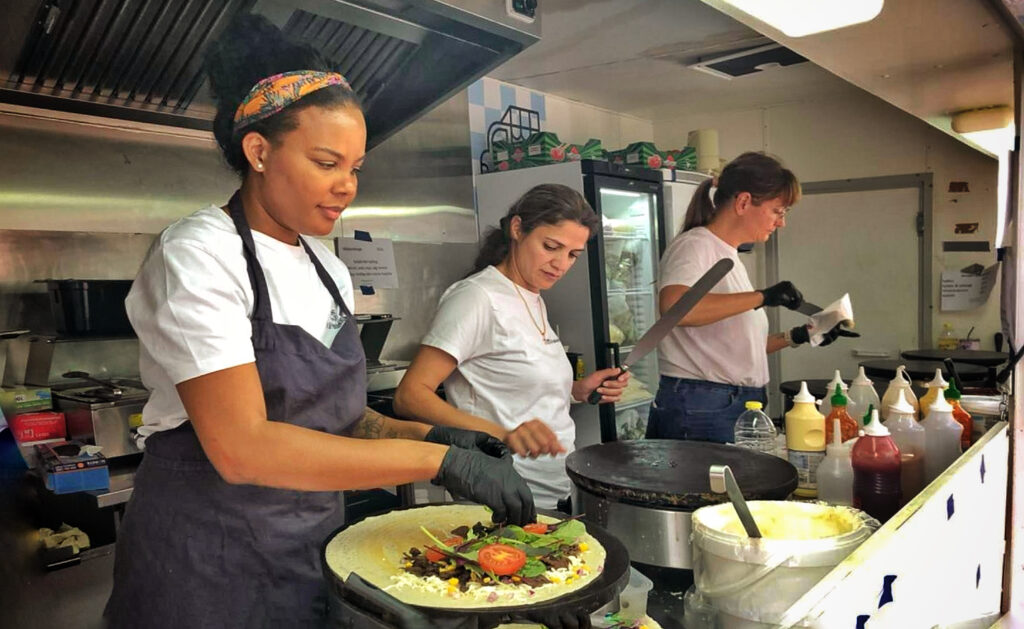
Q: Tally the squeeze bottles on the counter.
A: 12